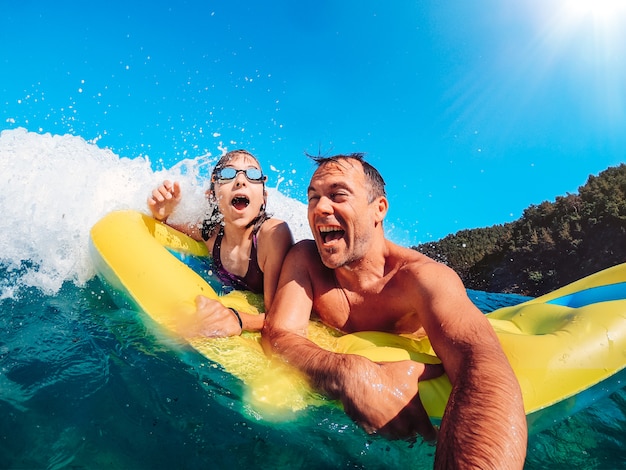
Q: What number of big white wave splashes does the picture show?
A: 1